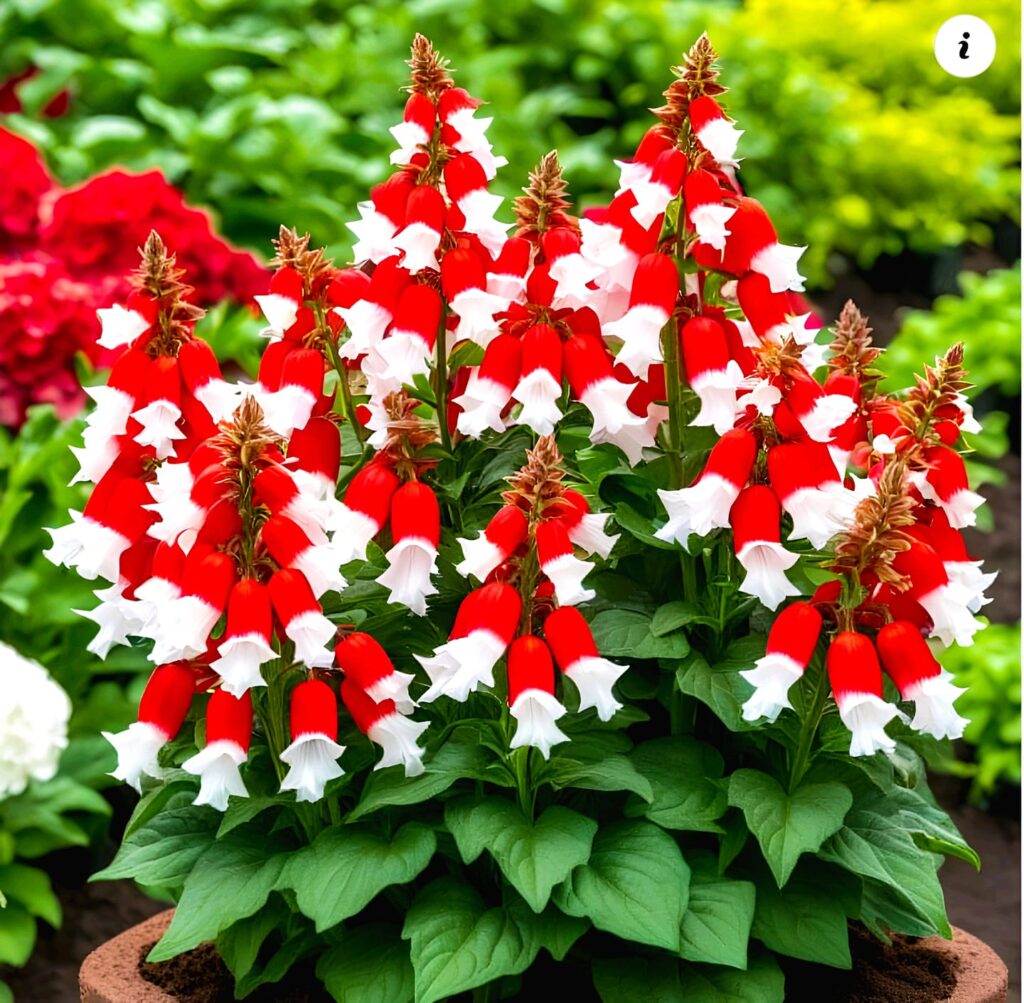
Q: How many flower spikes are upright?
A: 12